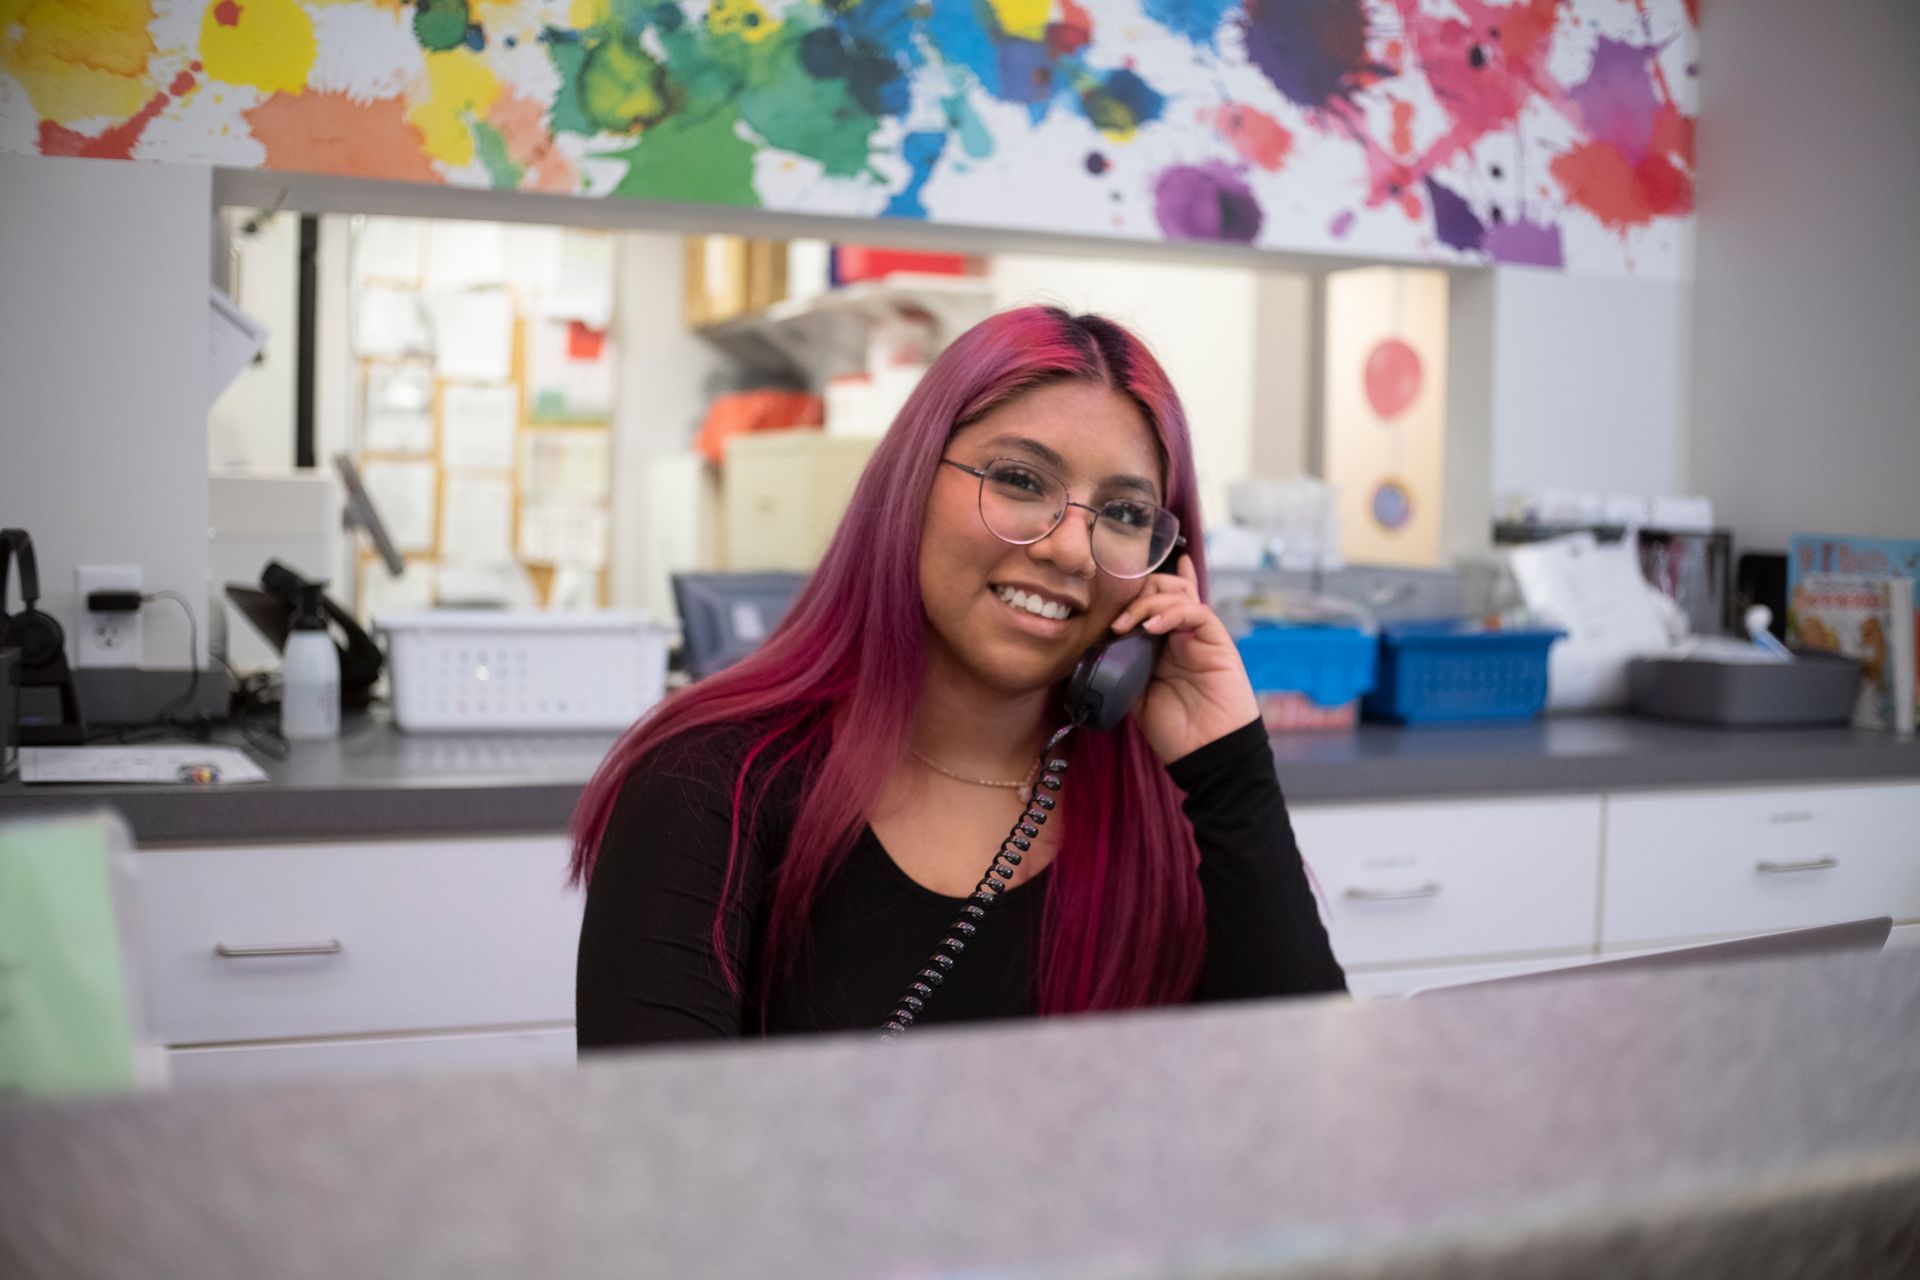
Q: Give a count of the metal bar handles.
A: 3